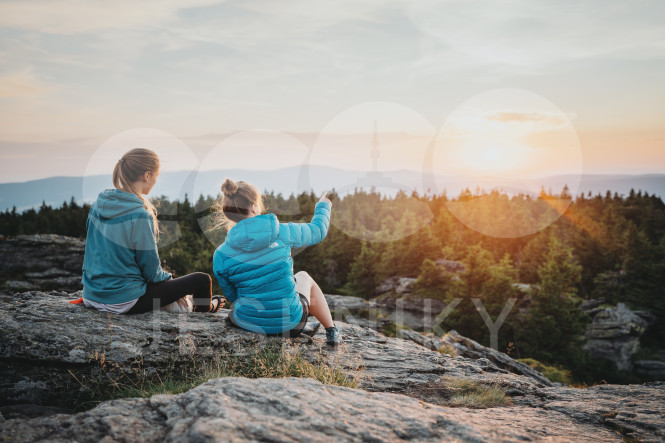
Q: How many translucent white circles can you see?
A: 4